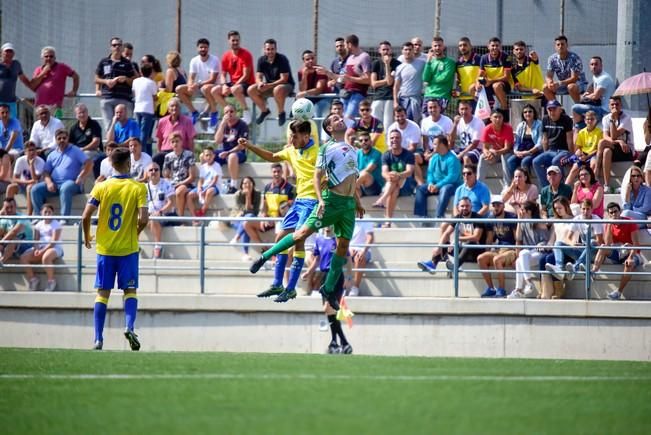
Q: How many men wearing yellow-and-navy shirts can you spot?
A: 5